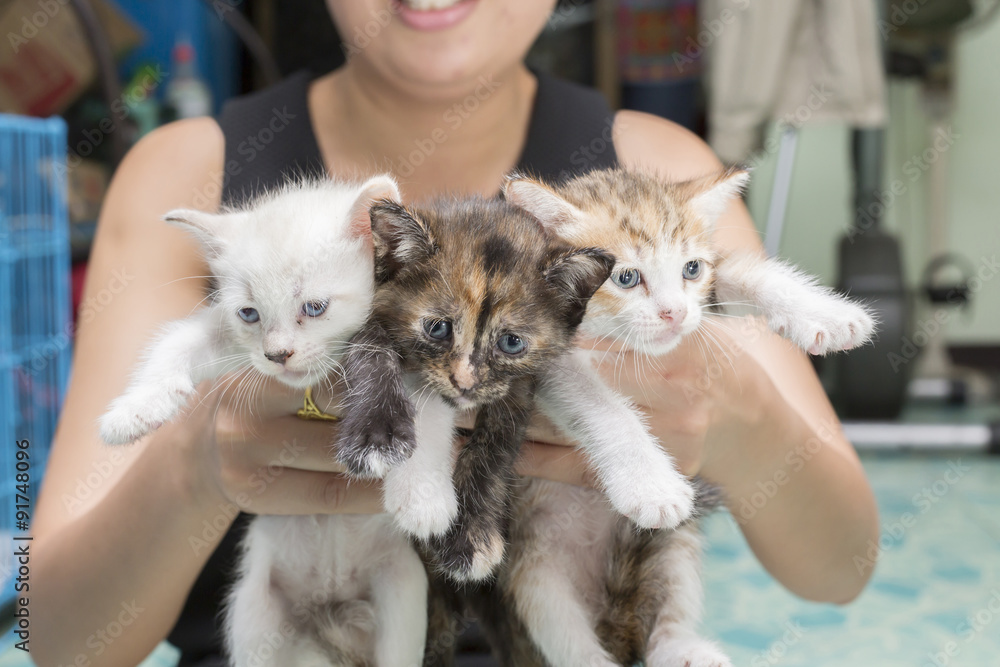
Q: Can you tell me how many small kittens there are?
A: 3